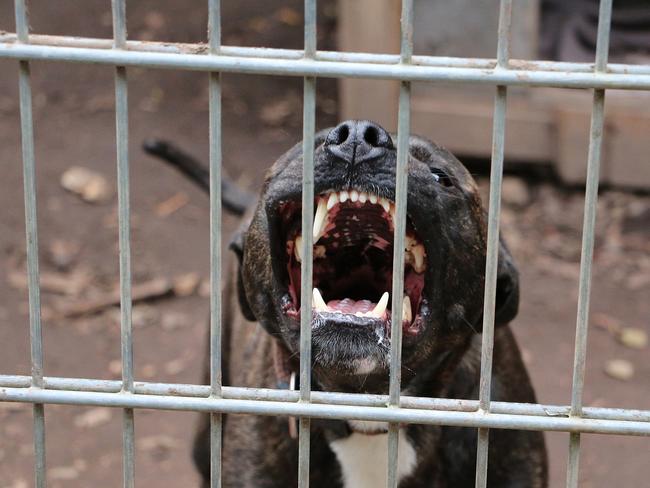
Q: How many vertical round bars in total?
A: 7